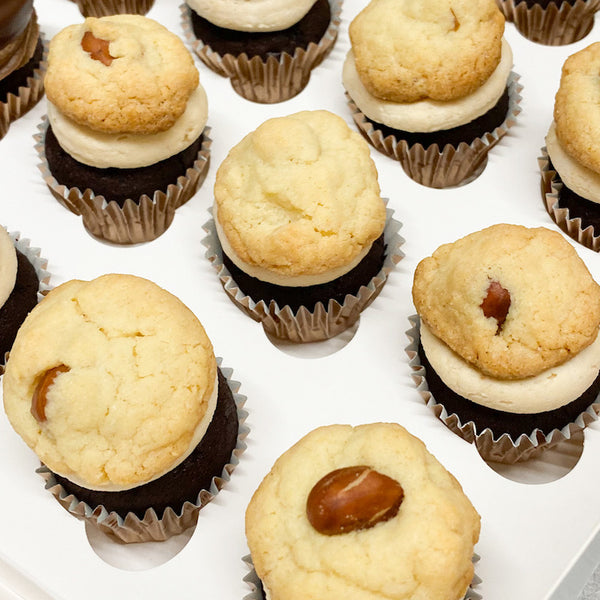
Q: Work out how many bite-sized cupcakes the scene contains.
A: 12